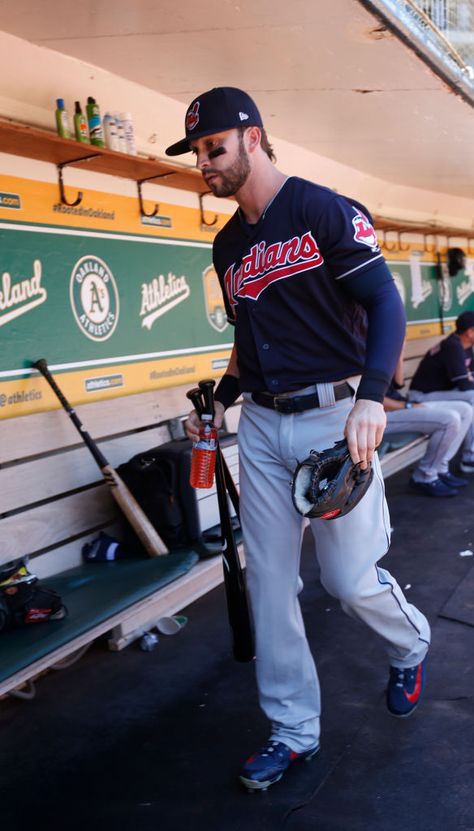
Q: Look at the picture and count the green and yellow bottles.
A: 3